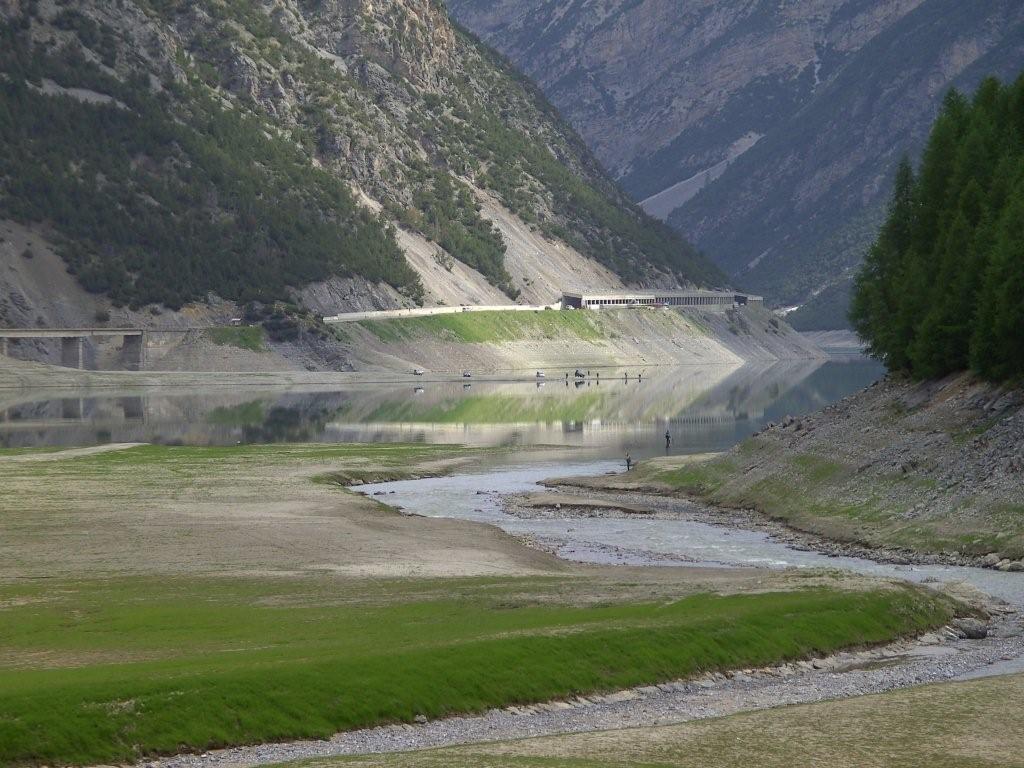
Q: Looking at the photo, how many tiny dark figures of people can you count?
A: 7